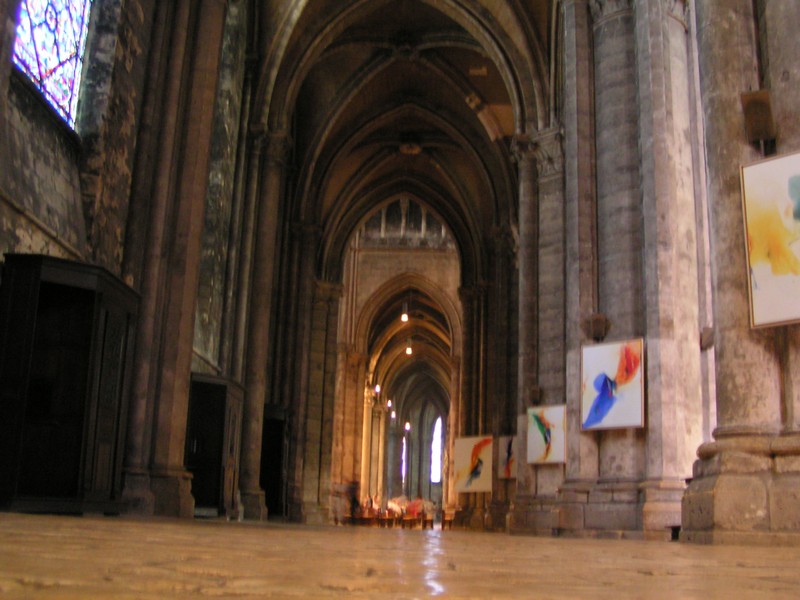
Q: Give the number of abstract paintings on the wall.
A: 5